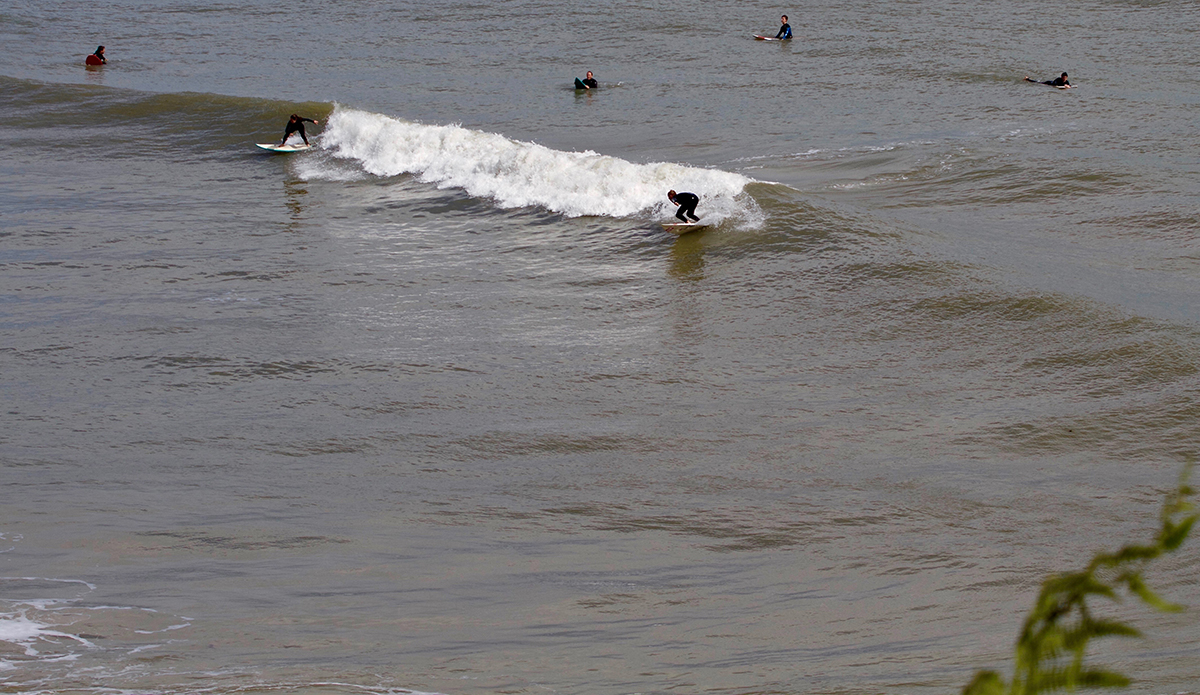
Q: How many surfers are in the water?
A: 6